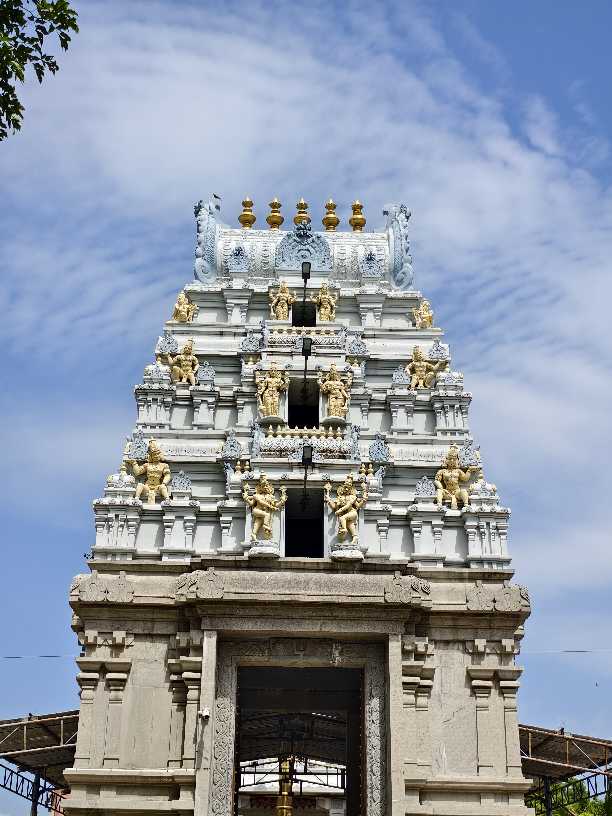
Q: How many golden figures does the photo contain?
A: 12